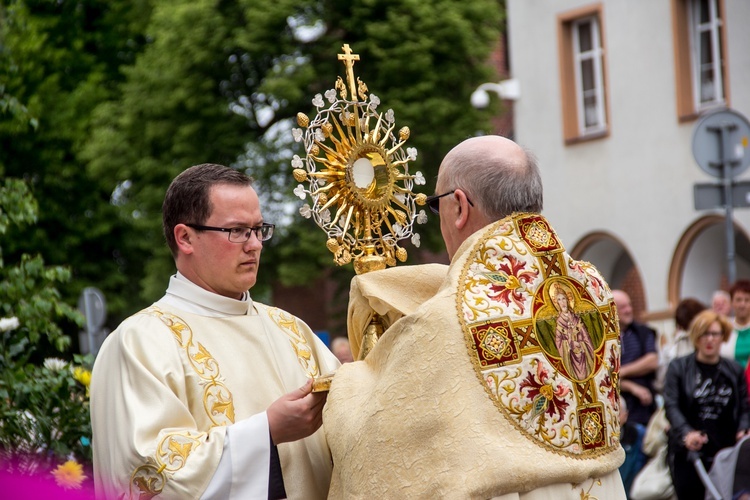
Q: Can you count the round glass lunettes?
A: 1